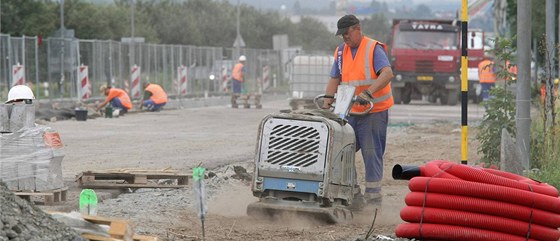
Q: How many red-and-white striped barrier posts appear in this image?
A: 6